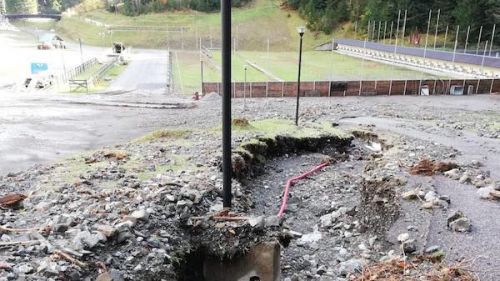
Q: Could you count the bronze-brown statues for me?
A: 0